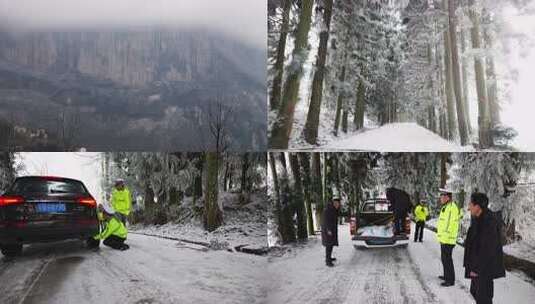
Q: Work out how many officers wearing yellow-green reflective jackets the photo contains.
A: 4